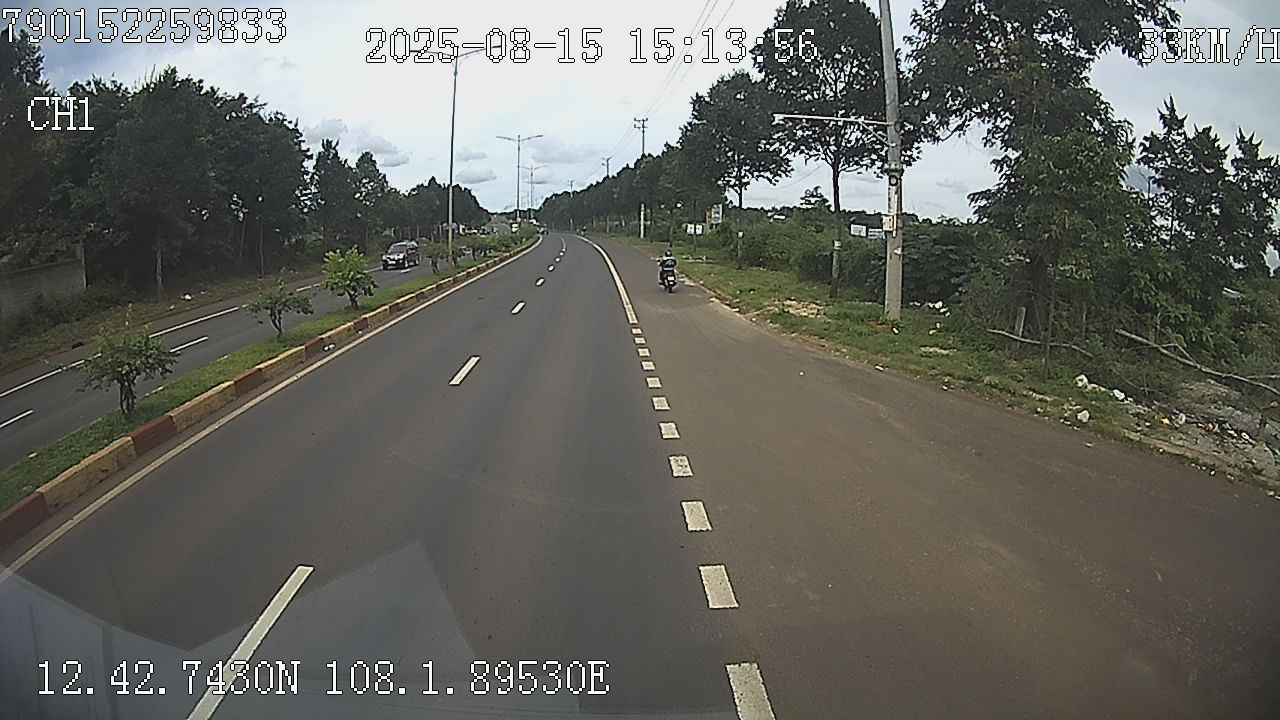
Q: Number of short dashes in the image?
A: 11